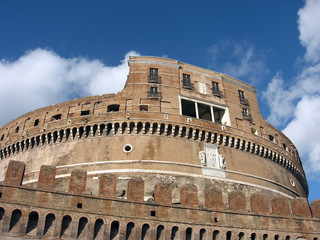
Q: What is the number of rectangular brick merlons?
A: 13